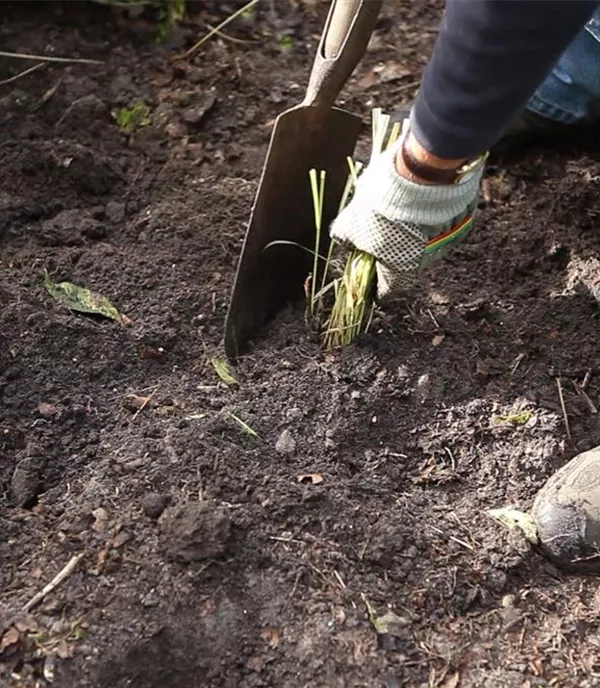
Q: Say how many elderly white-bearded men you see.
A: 0